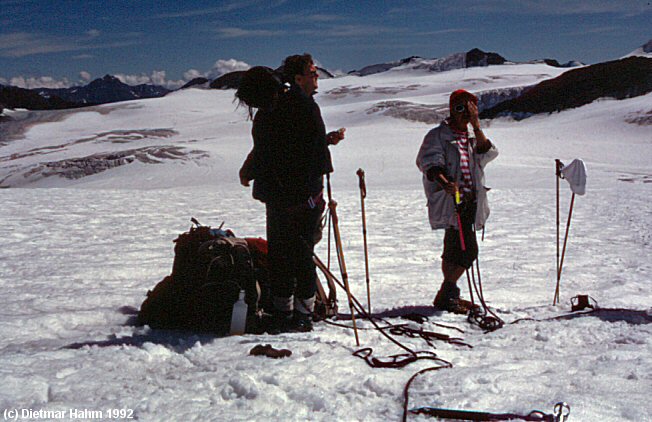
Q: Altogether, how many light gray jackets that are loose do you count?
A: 1